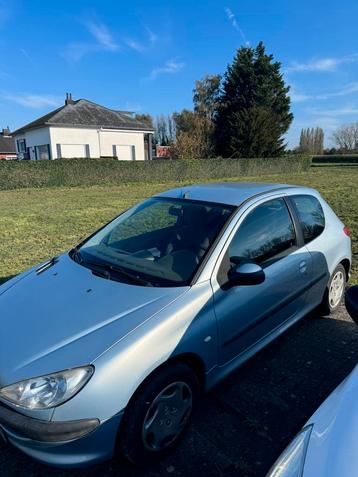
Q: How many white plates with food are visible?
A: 0